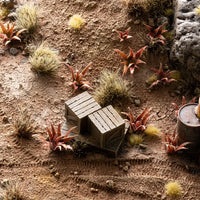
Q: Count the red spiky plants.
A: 10